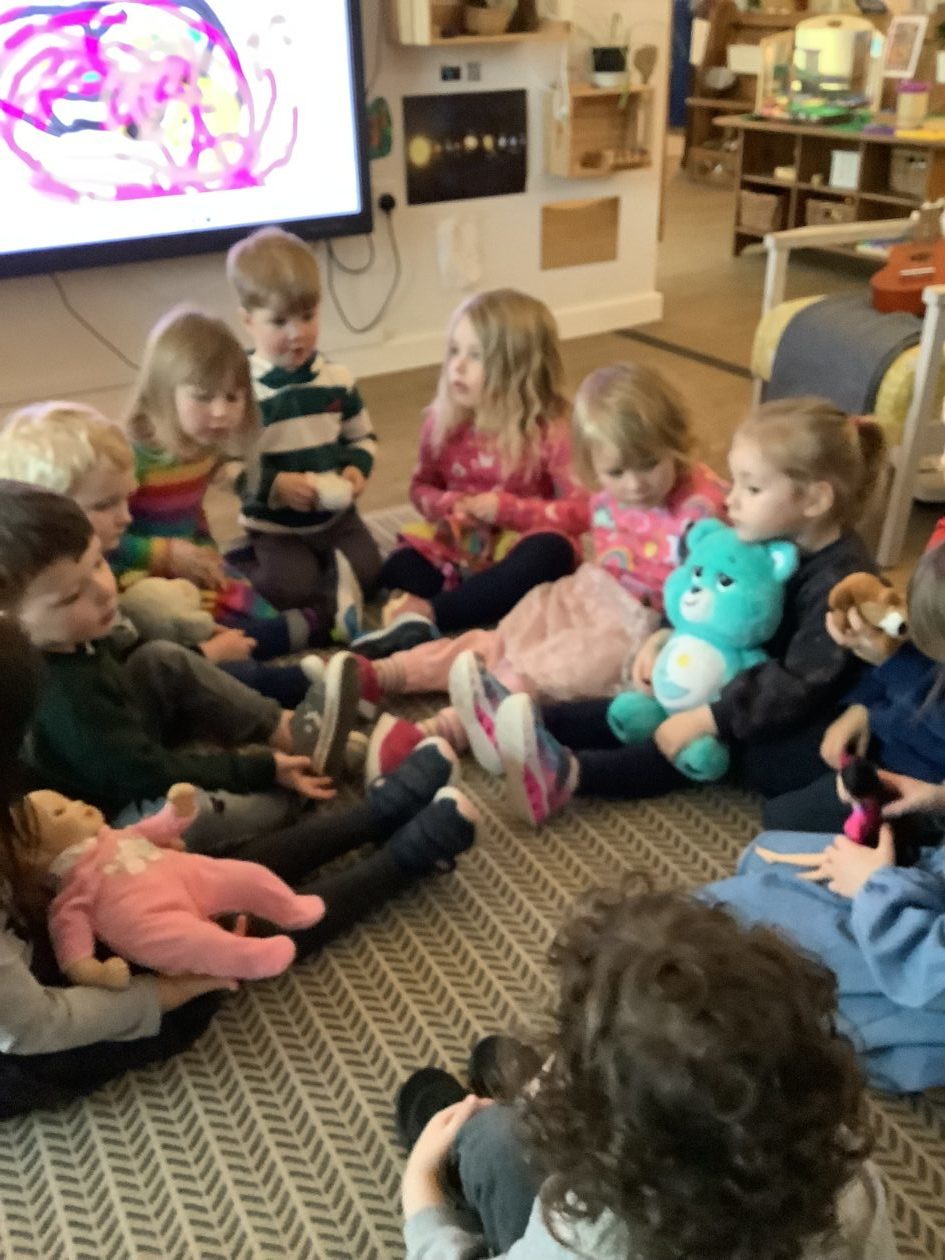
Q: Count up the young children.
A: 11